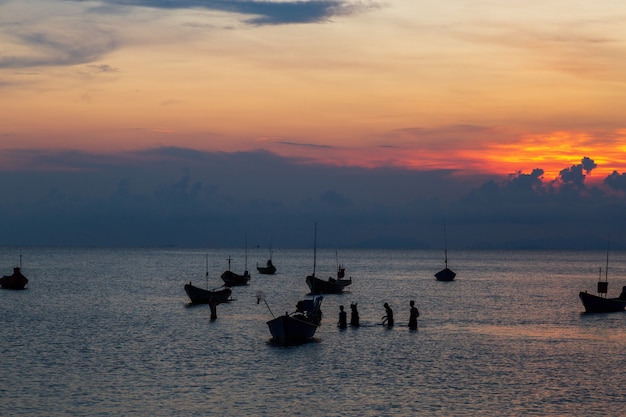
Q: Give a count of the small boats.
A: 8